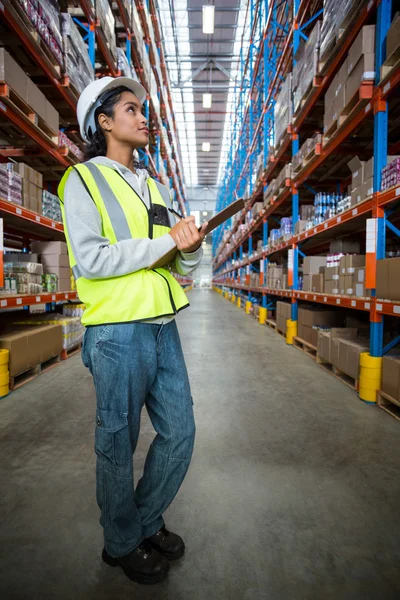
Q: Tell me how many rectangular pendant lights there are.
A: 3